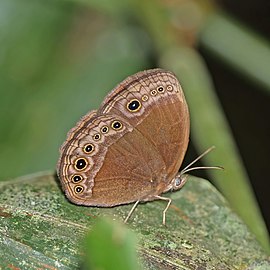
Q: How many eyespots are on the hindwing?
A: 7